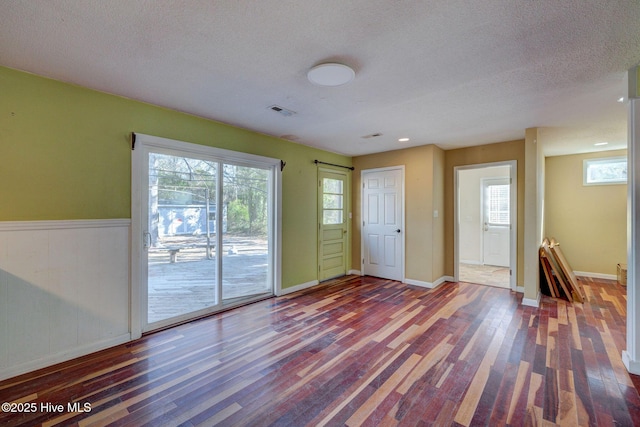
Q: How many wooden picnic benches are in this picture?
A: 1